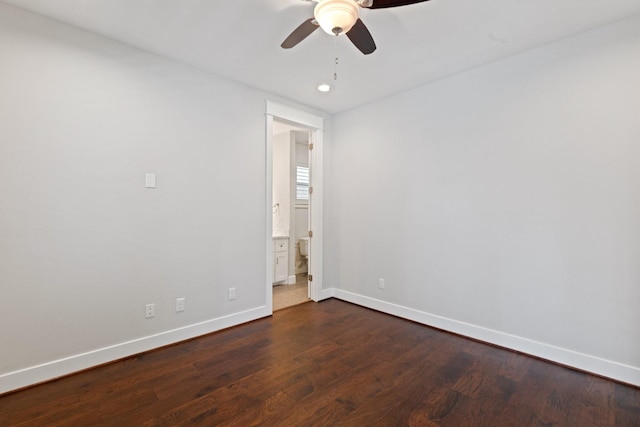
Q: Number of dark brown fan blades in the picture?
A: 3